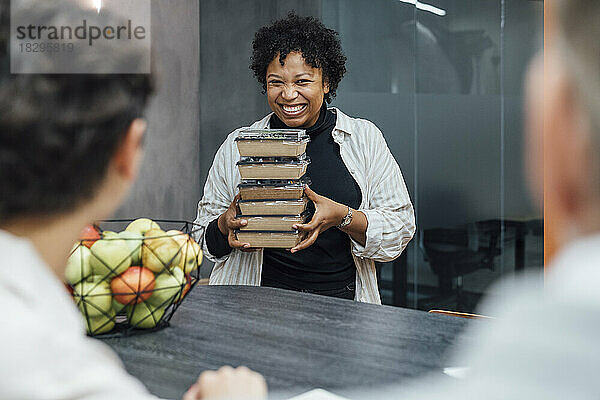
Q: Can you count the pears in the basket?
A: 0